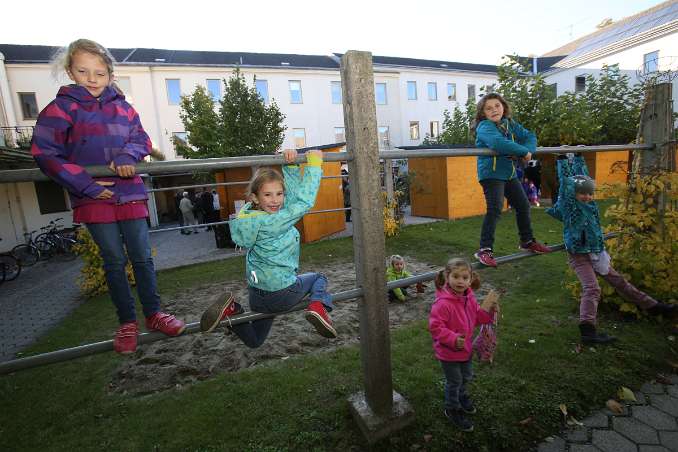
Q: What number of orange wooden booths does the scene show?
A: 3